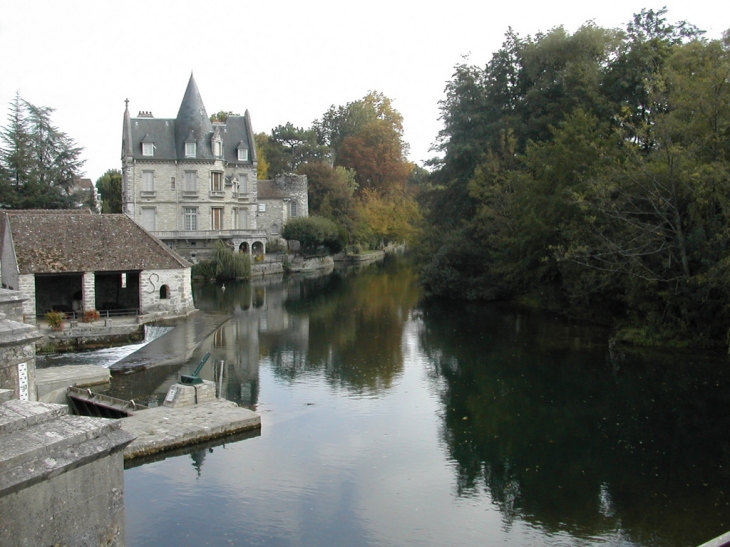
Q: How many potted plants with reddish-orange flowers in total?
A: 2